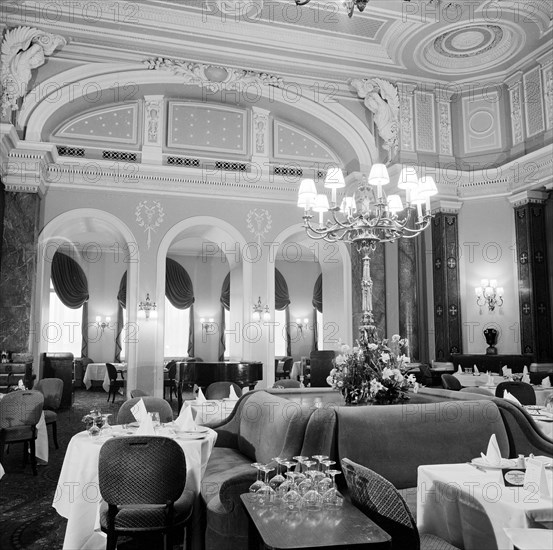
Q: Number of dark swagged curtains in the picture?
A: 6